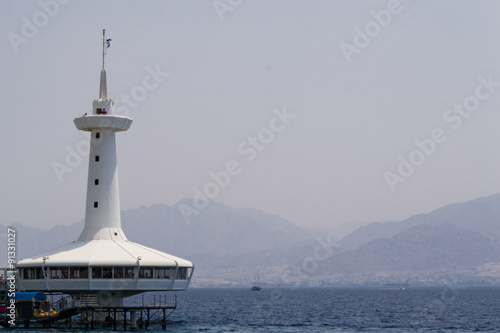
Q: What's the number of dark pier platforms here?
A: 1